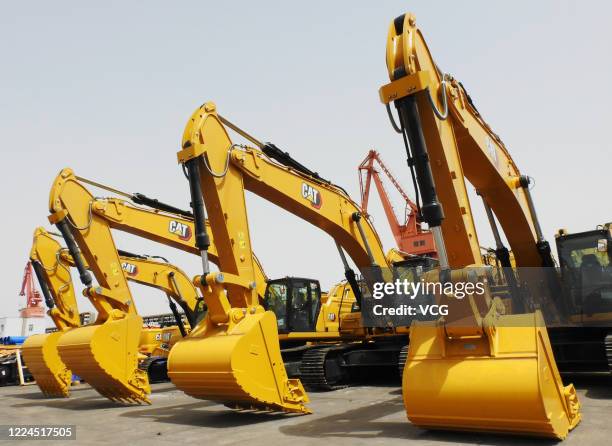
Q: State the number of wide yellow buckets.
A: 4